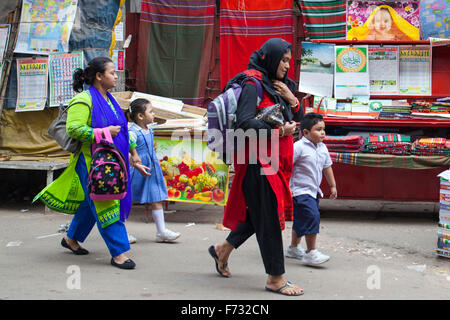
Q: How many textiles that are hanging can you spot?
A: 3